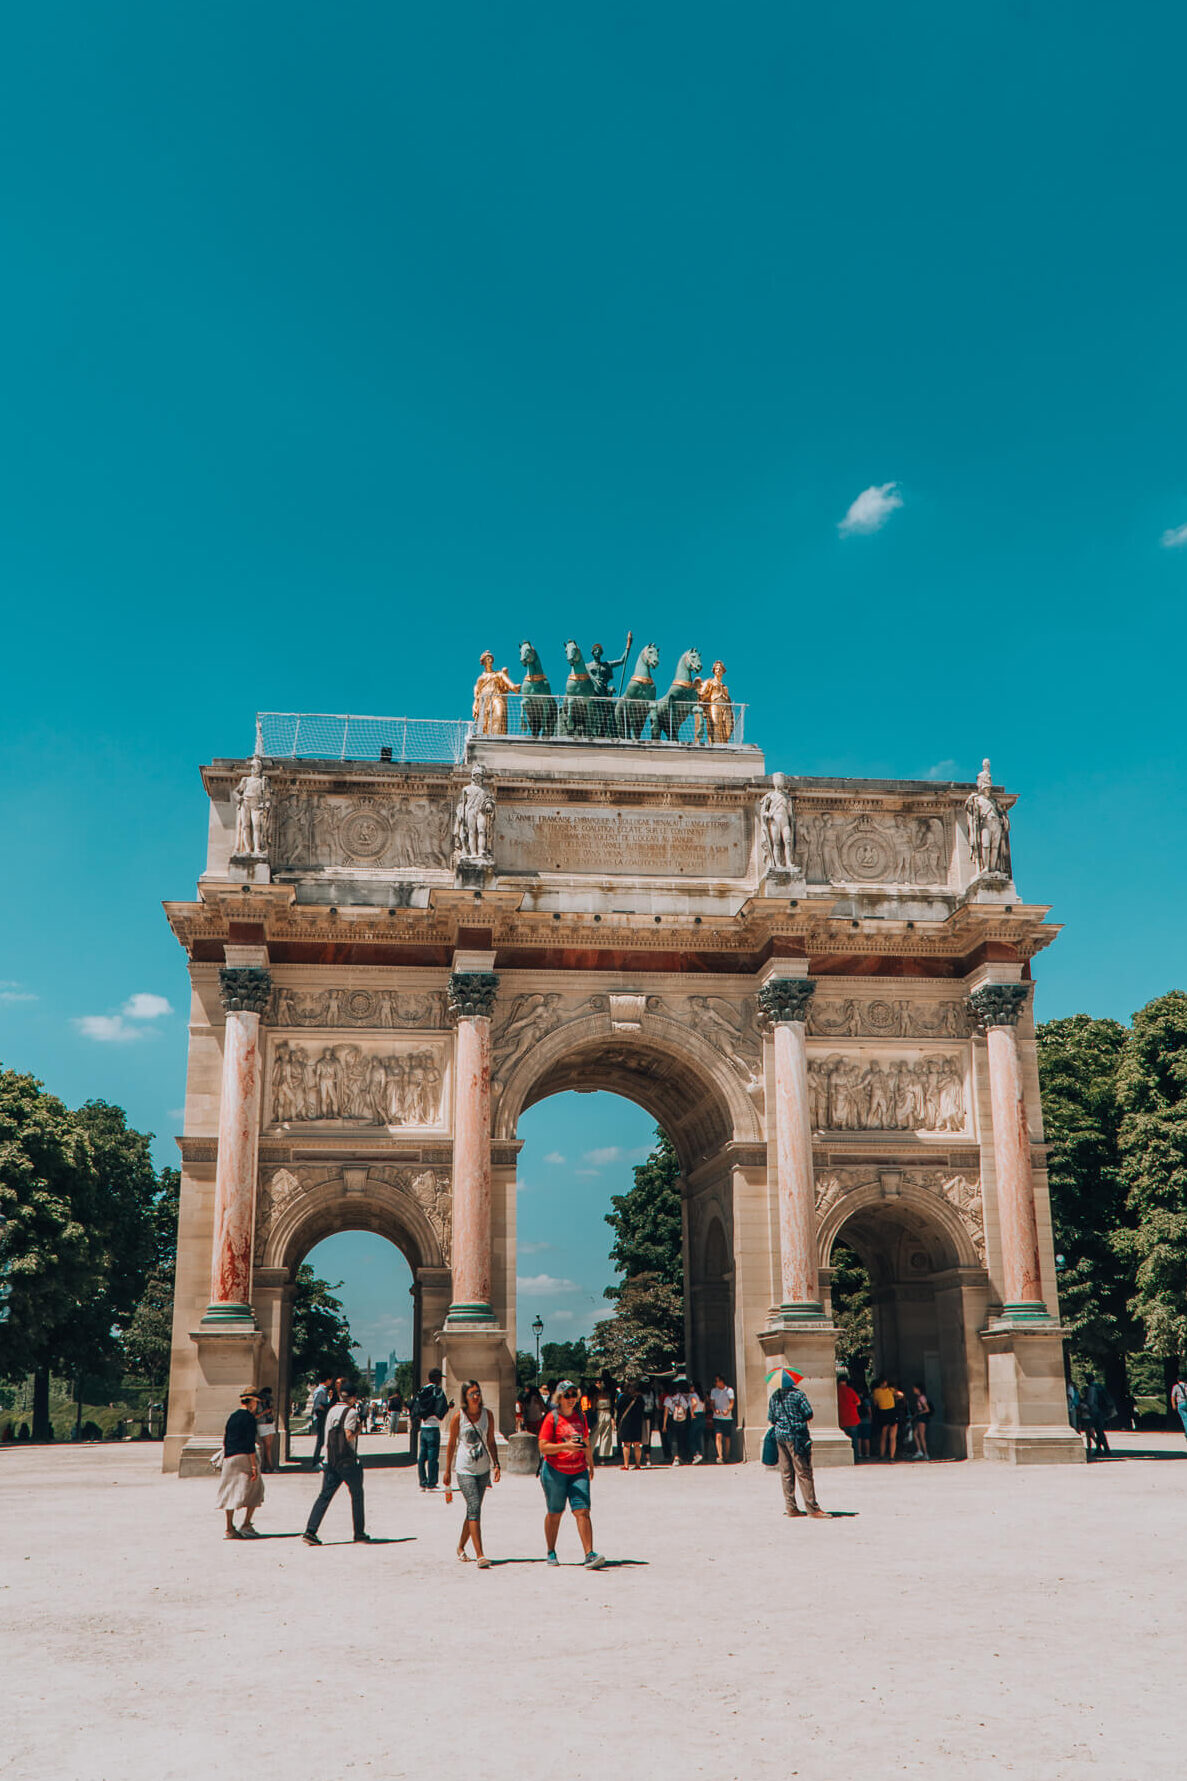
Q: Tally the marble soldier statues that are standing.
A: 4